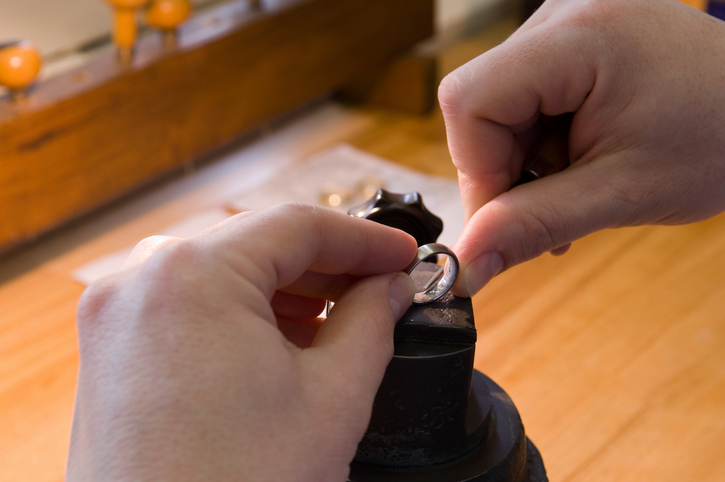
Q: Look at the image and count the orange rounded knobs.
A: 3